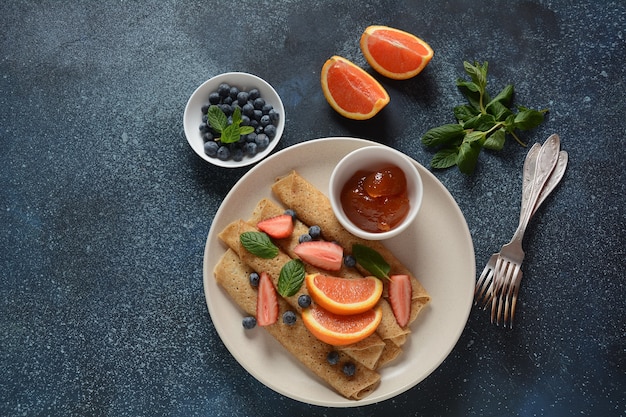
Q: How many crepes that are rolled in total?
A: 4